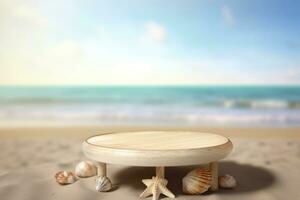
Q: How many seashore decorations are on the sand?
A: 6